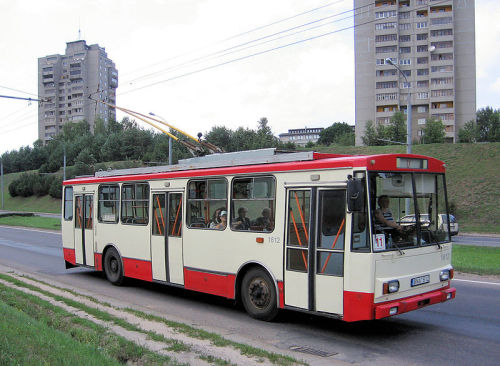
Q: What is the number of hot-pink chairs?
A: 0